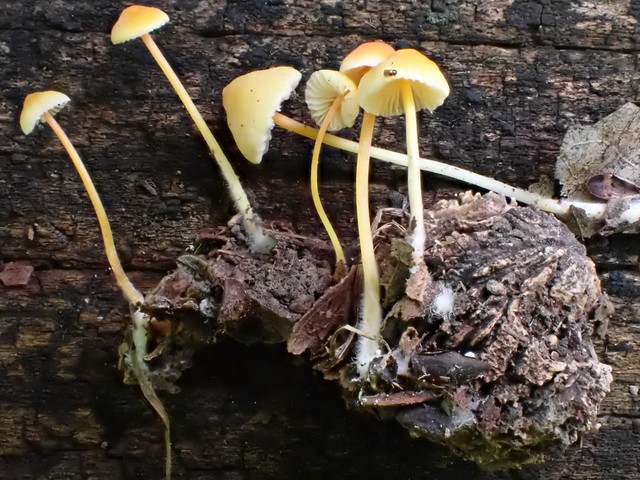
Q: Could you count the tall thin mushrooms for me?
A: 6